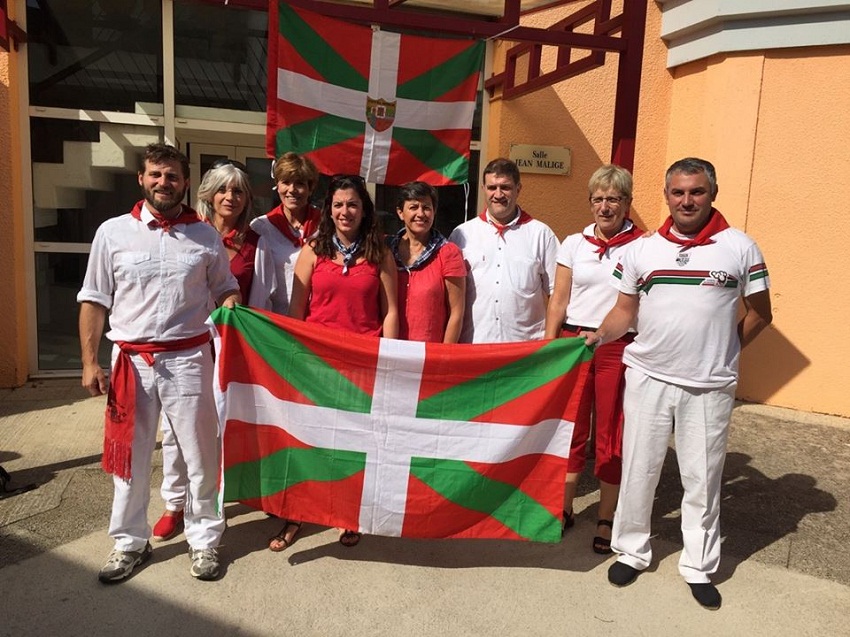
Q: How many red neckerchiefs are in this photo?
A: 6